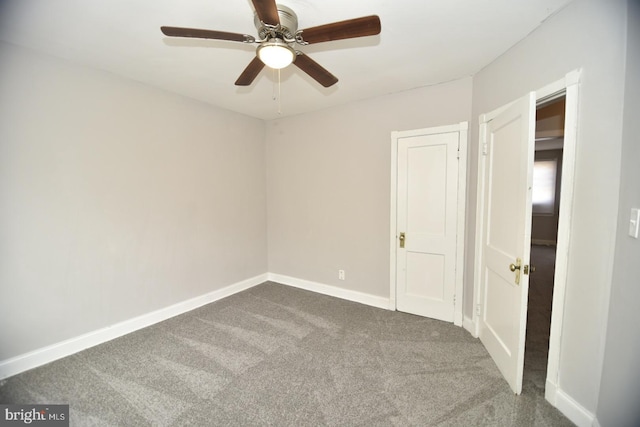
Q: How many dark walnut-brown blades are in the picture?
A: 5